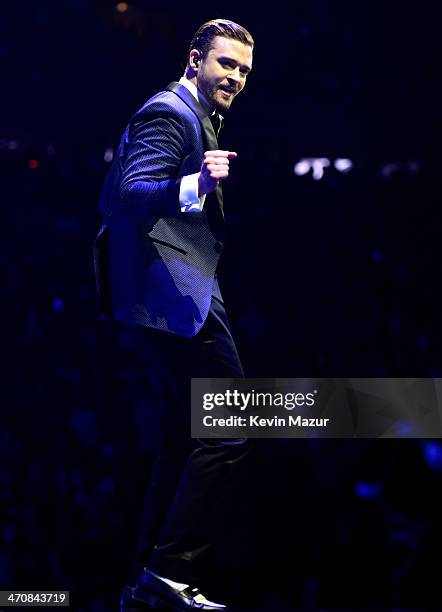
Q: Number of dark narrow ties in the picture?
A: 1